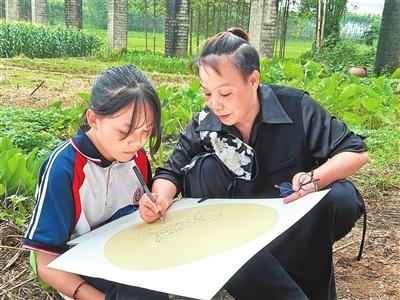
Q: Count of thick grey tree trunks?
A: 7